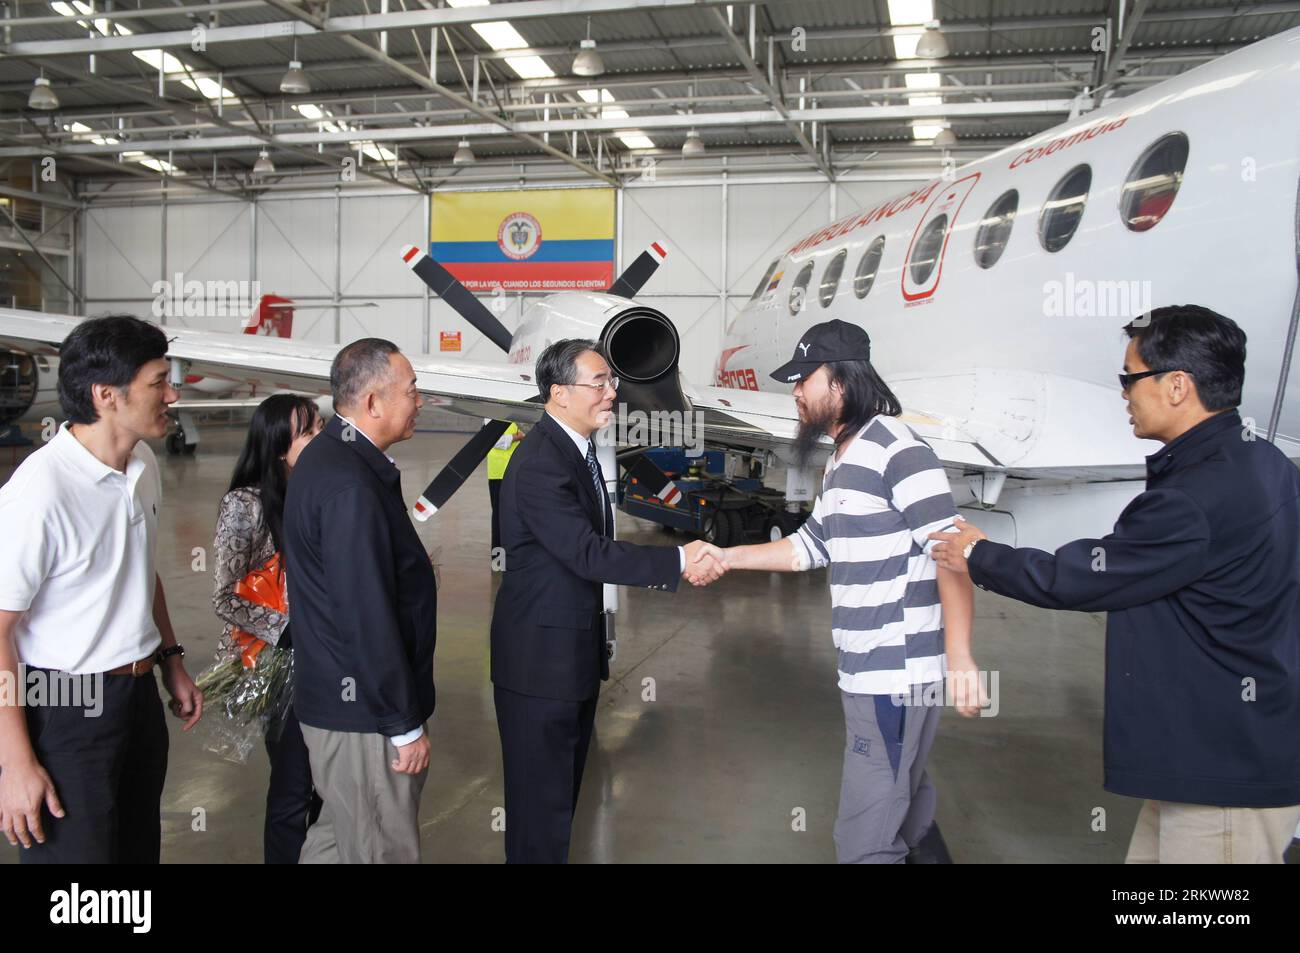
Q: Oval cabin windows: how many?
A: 7